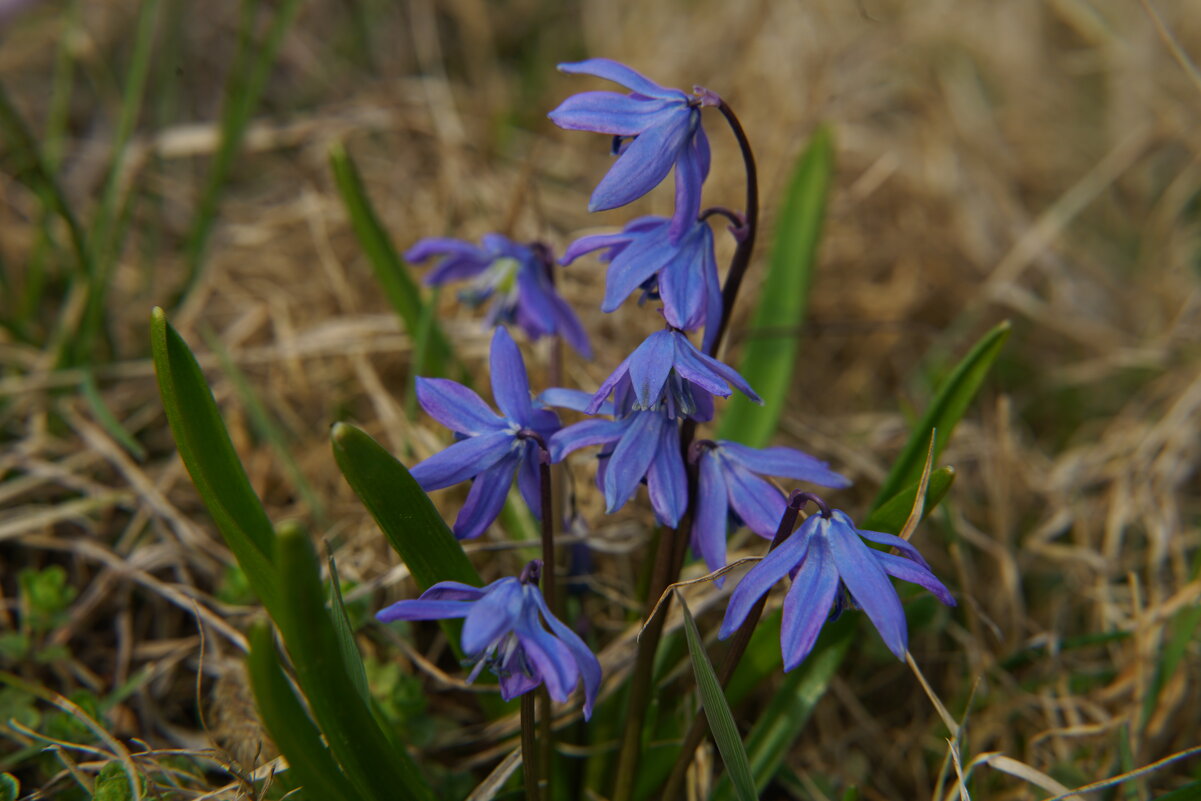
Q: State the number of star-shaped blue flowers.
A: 9